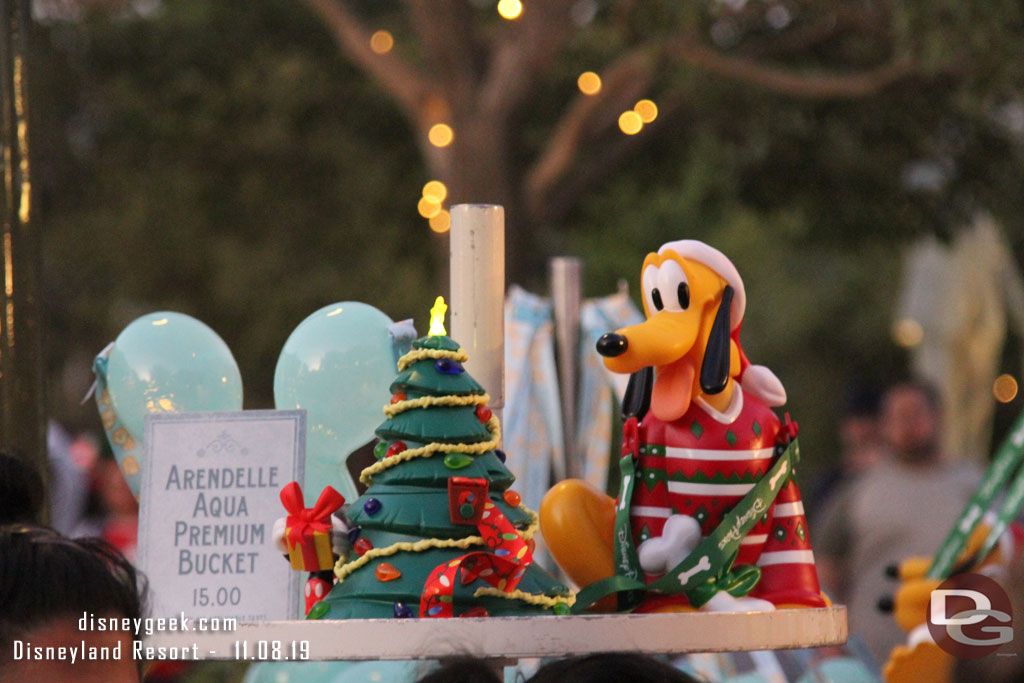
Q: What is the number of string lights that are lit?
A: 11